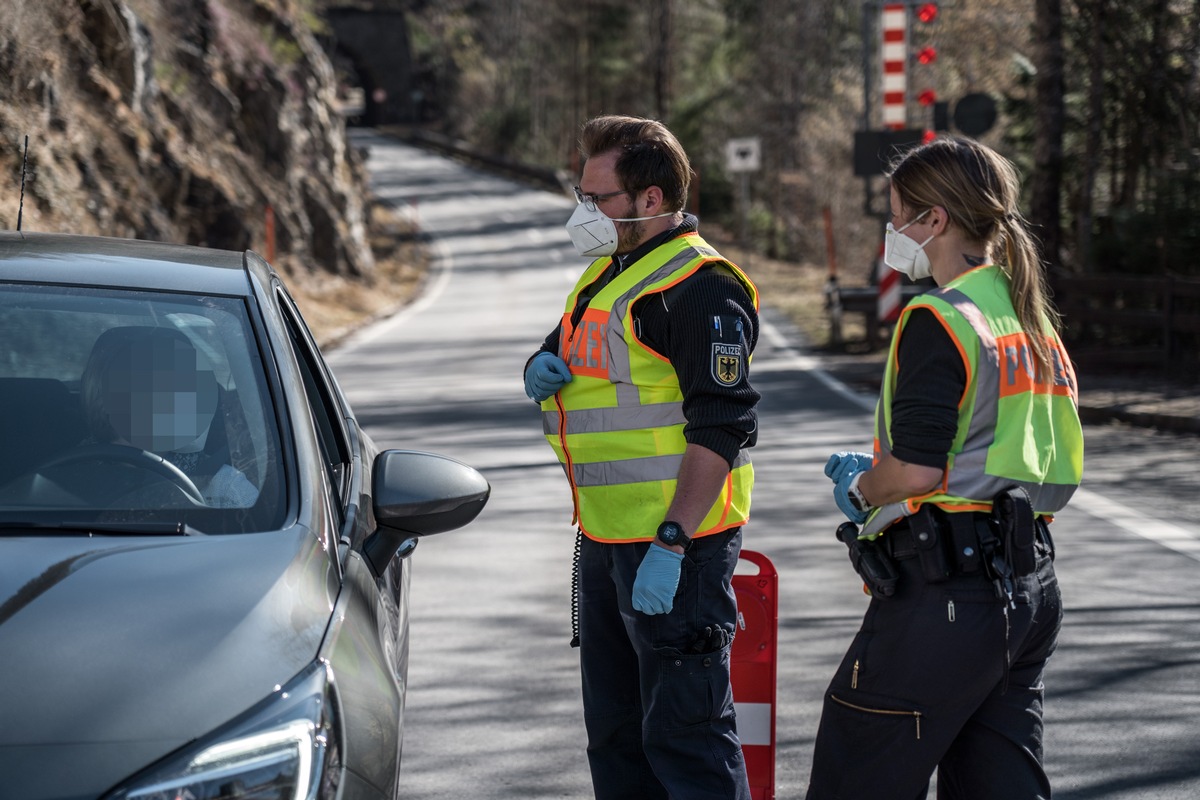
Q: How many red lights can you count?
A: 4